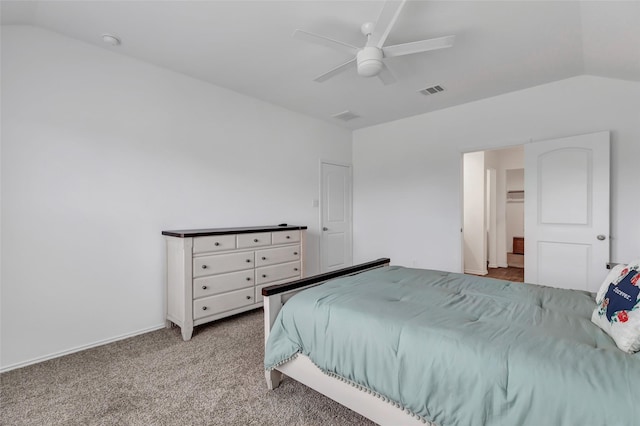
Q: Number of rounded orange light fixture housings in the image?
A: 0